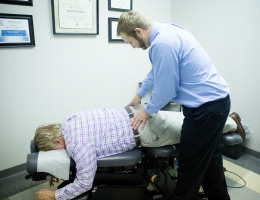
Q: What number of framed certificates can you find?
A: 5